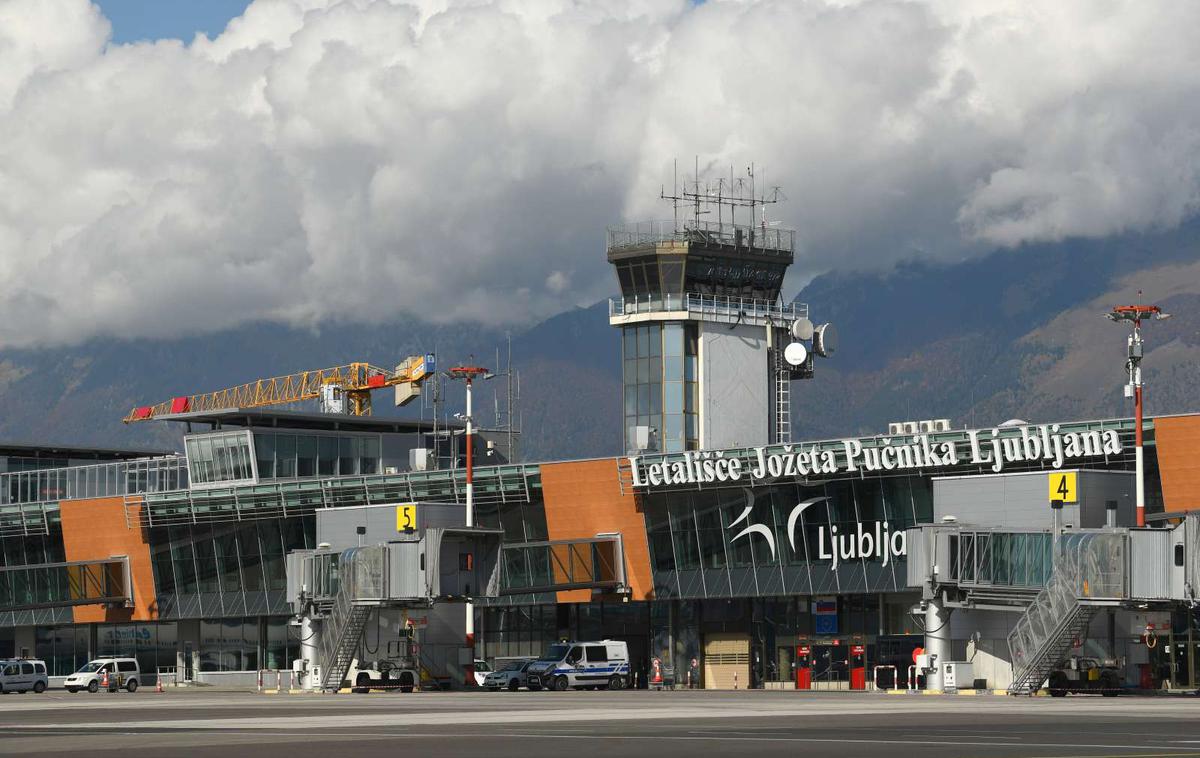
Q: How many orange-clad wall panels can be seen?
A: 3